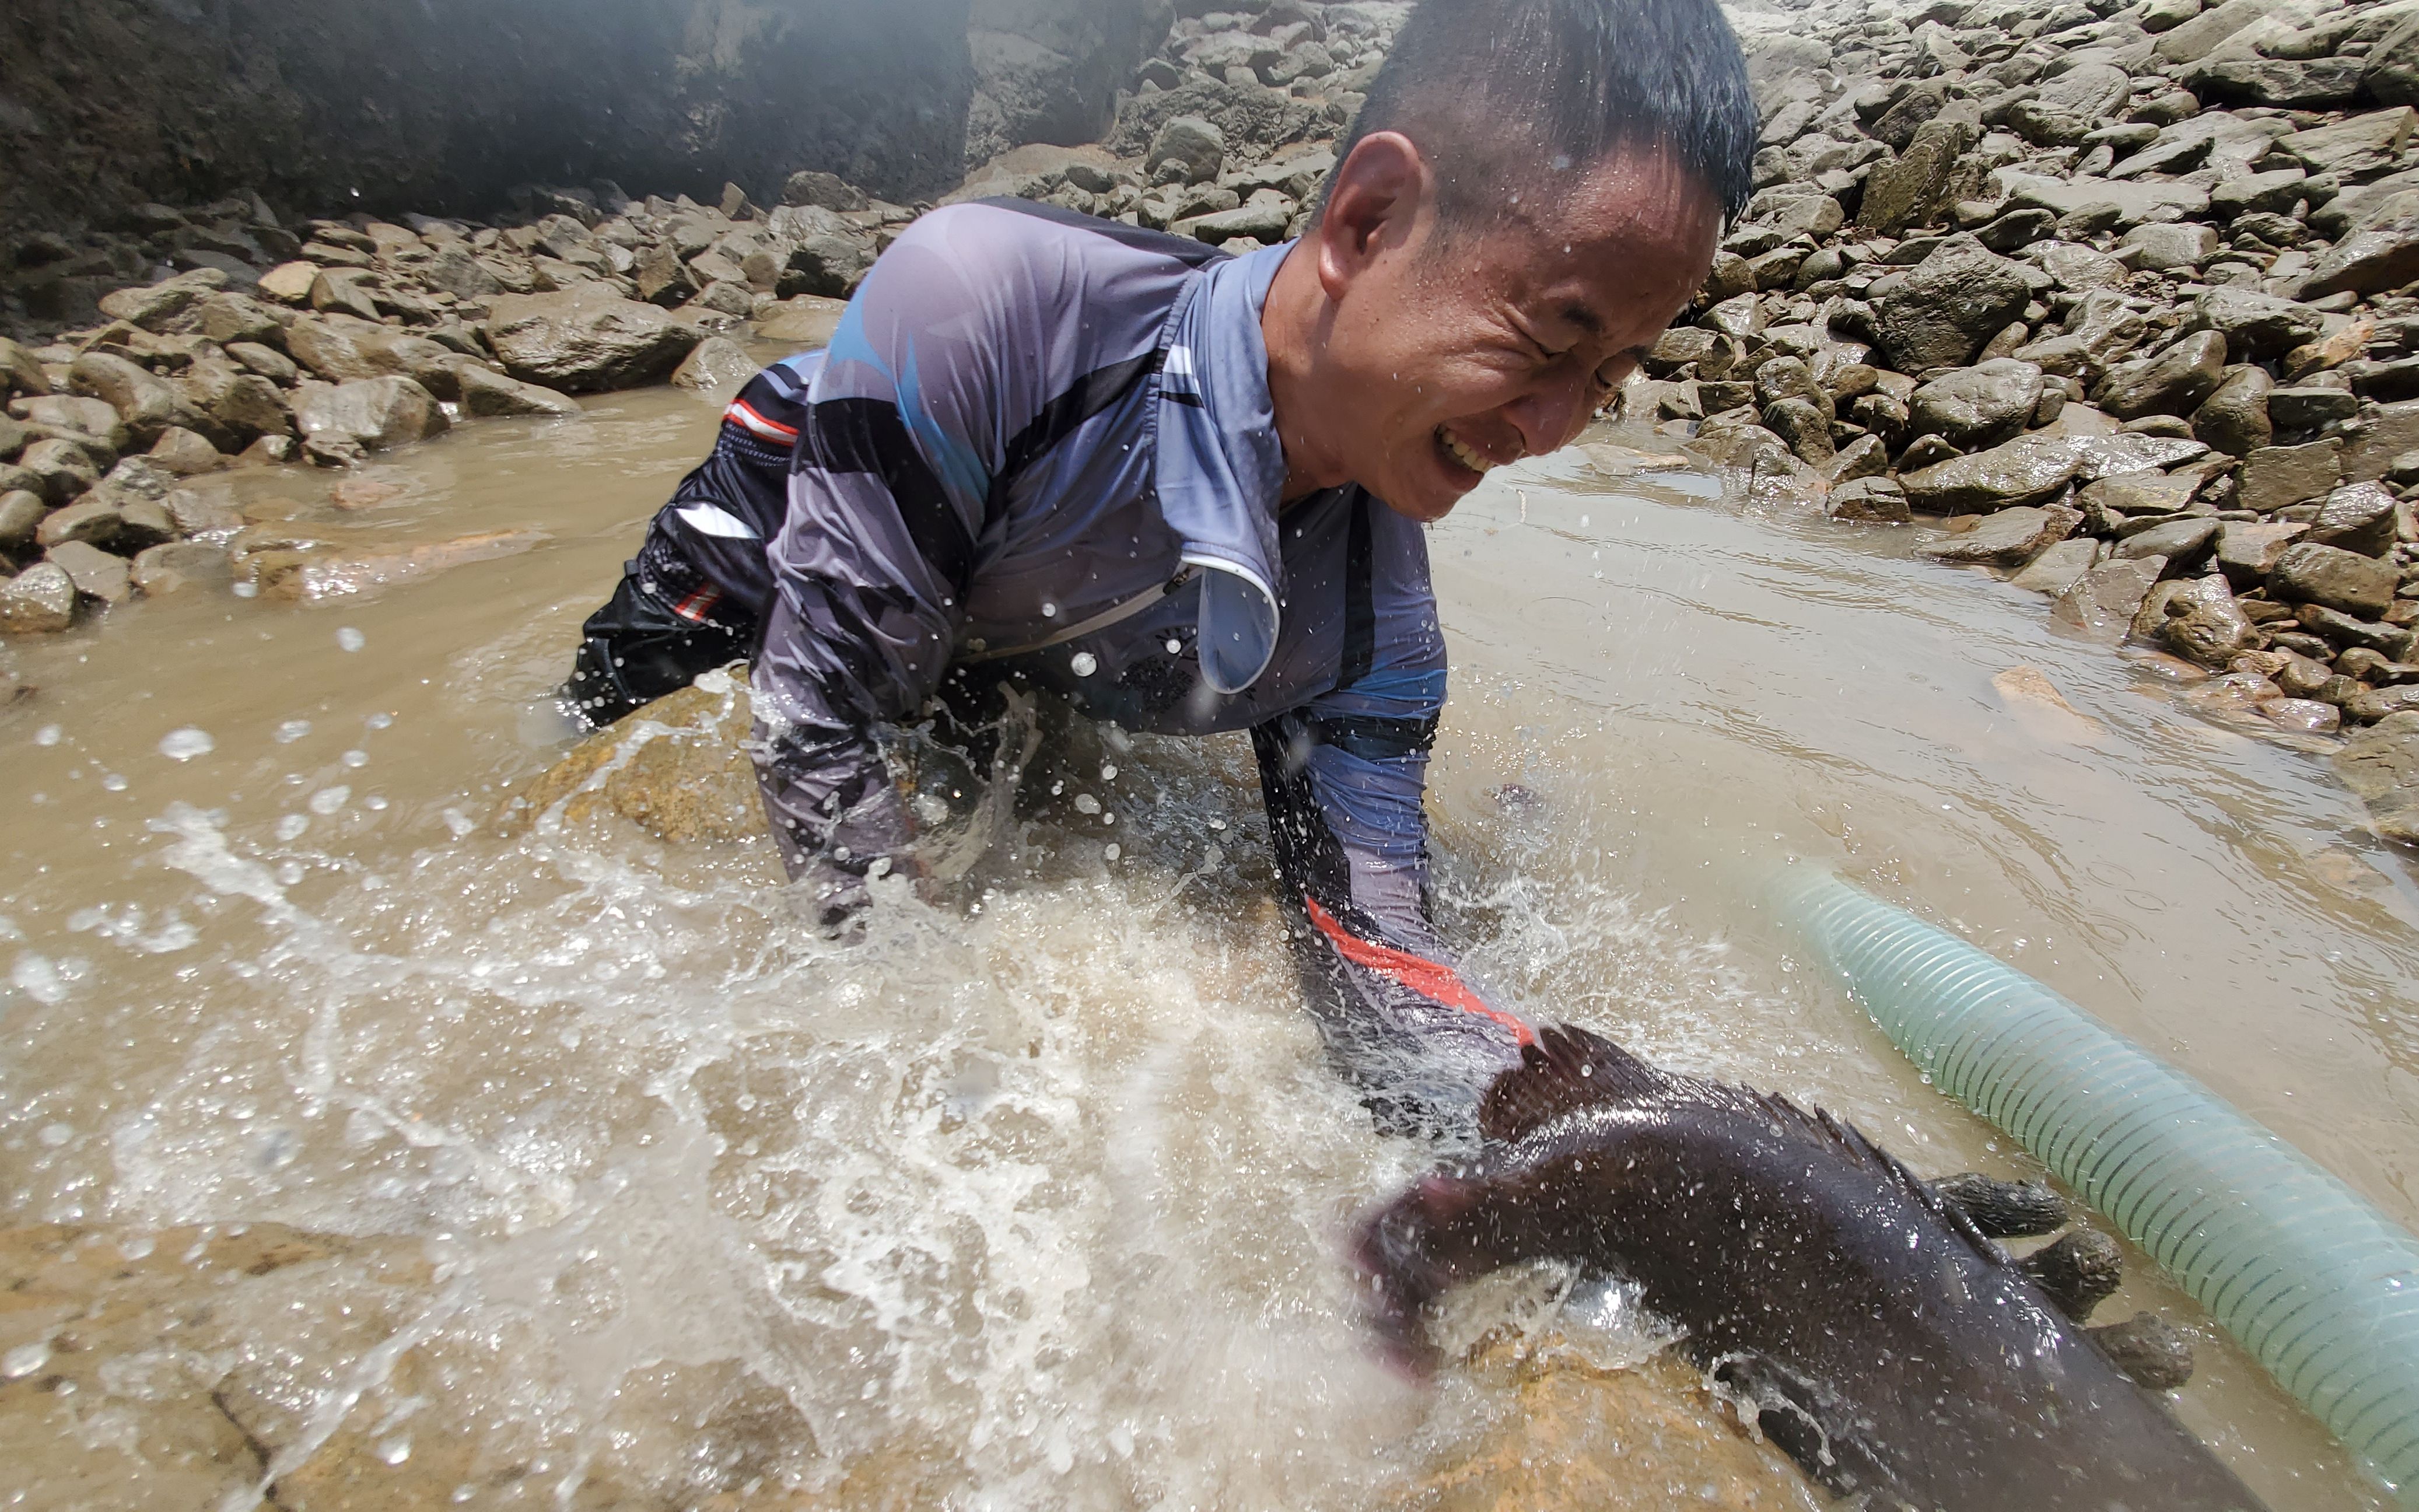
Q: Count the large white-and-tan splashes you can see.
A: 1